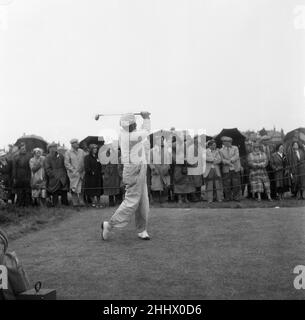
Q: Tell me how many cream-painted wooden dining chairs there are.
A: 0